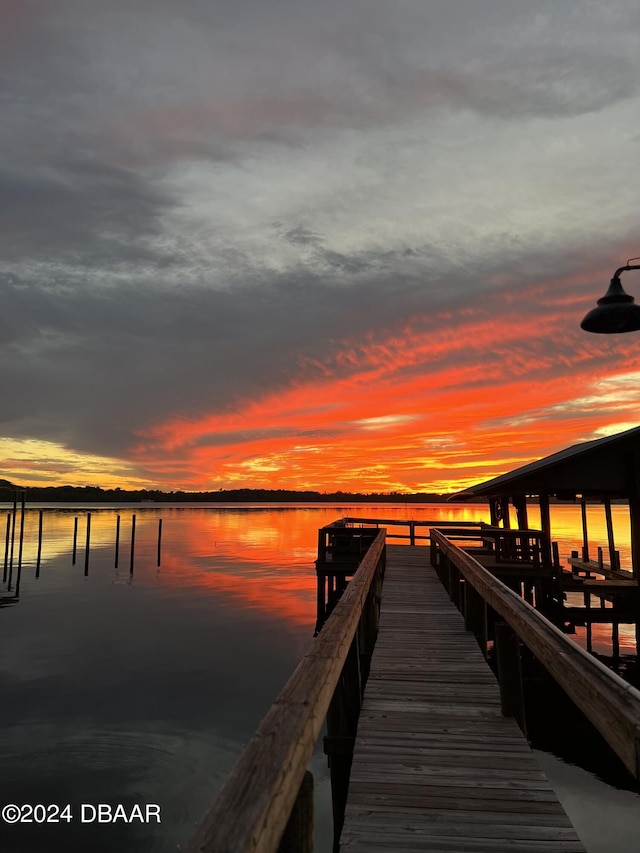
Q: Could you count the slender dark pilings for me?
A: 9